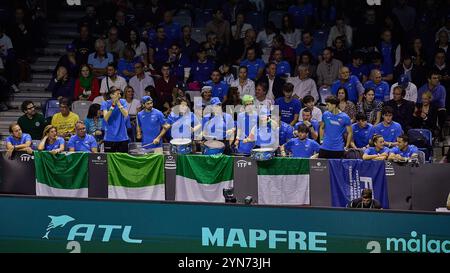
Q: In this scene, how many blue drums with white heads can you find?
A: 3